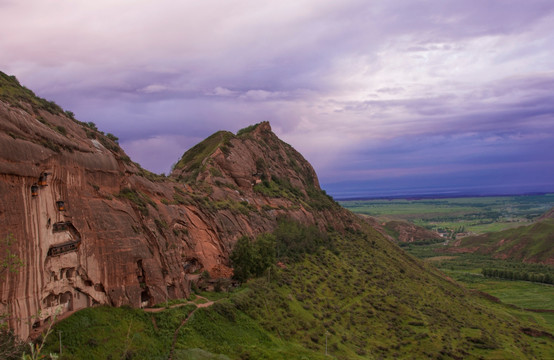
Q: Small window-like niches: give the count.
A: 3